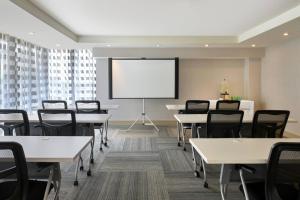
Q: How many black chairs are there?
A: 10